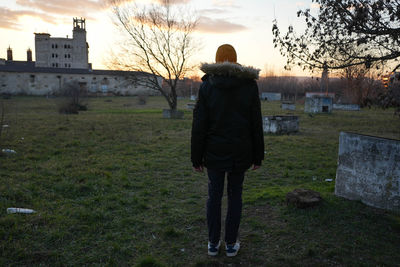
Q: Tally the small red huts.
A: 0